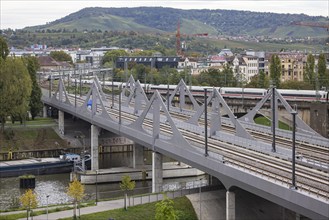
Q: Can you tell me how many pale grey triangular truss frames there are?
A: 9